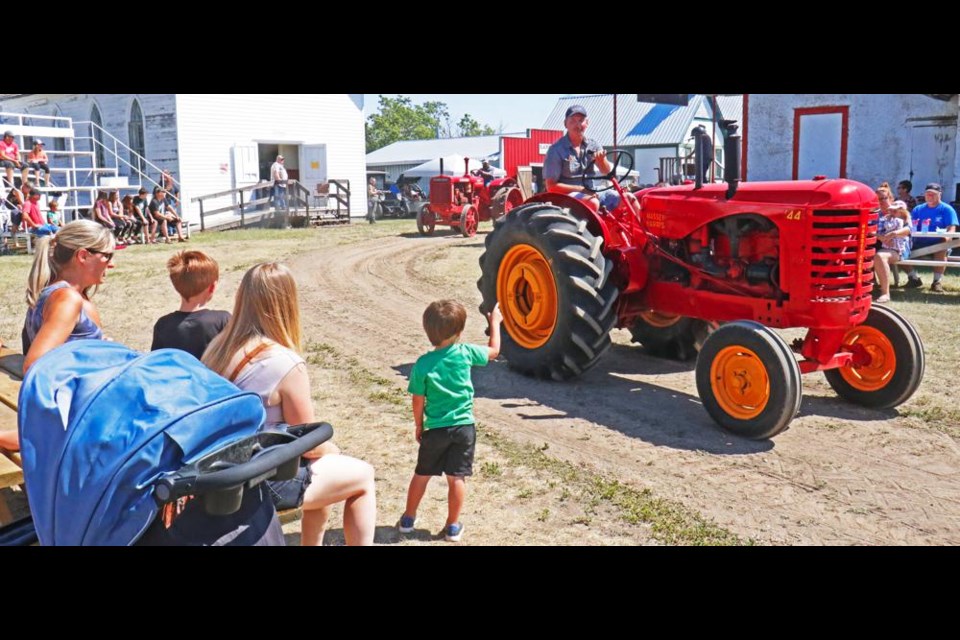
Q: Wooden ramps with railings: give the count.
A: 1